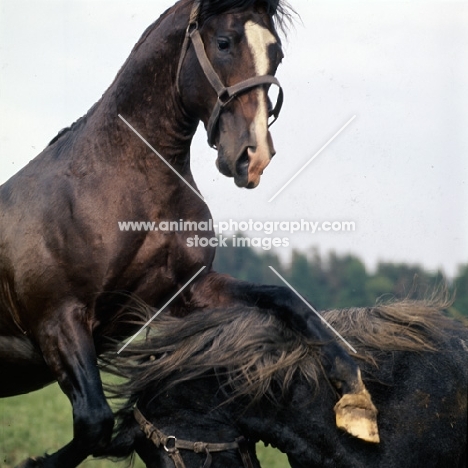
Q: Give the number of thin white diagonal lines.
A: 4